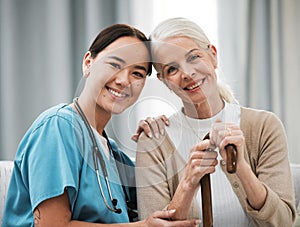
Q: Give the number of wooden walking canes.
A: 1